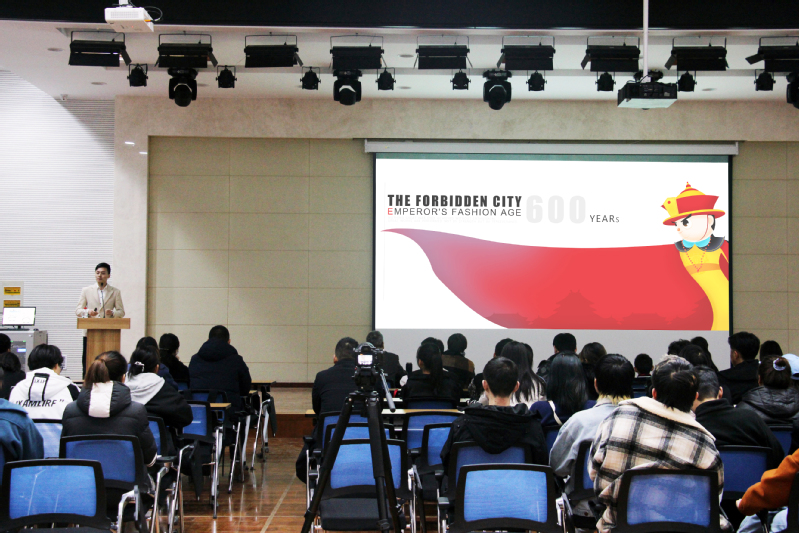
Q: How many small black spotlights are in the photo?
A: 9